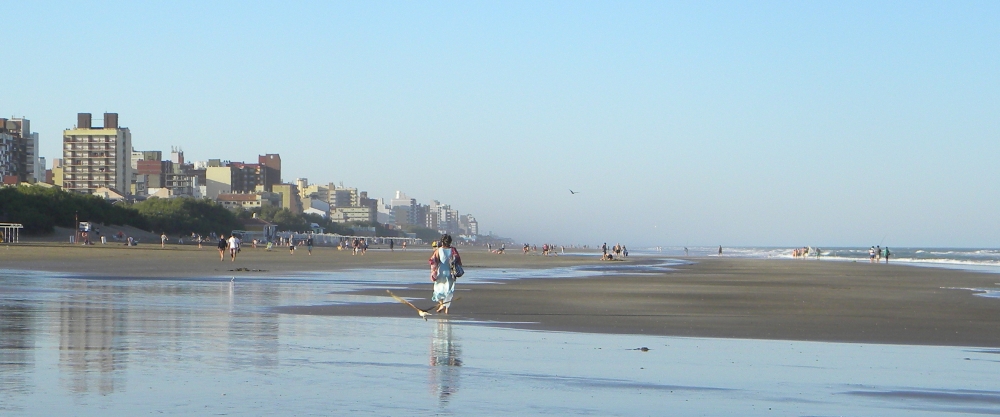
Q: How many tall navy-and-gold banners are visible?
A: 0